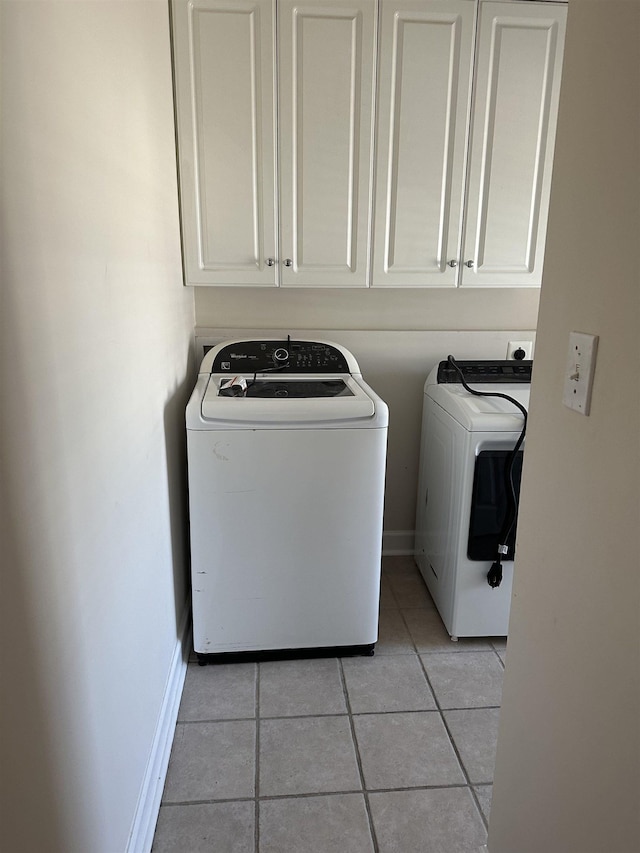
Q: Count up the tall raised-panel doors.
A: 4